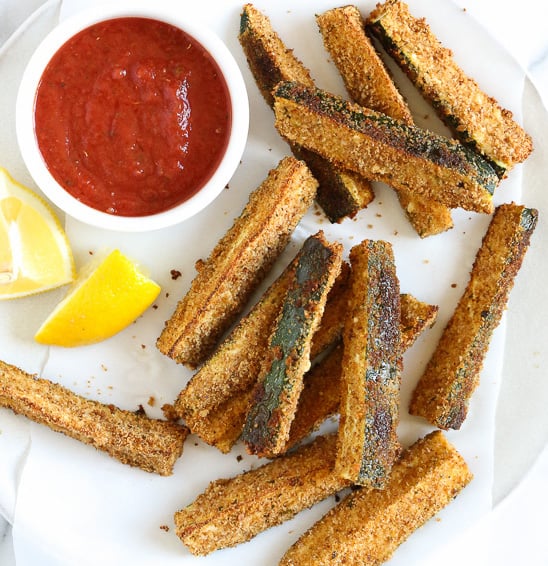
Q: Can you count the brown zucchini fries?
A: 14